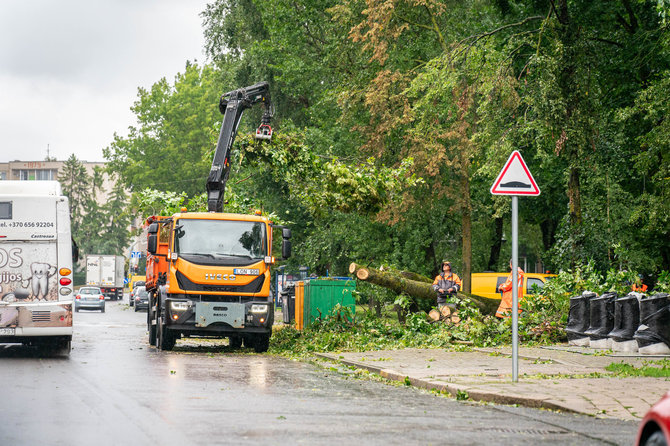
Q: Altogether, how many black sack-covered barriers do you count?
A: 4